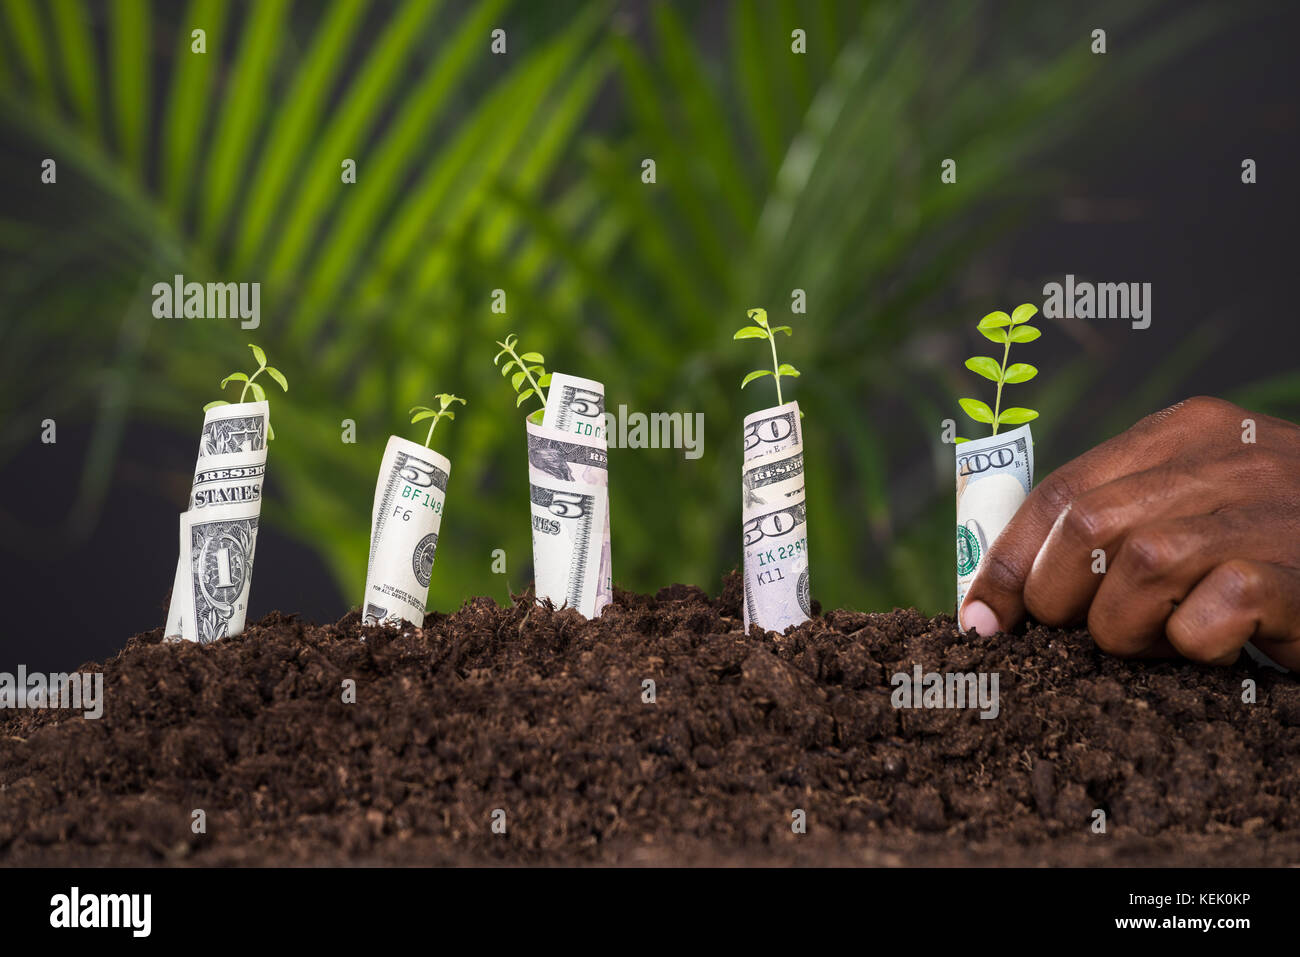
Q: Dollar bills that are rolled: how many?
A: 5